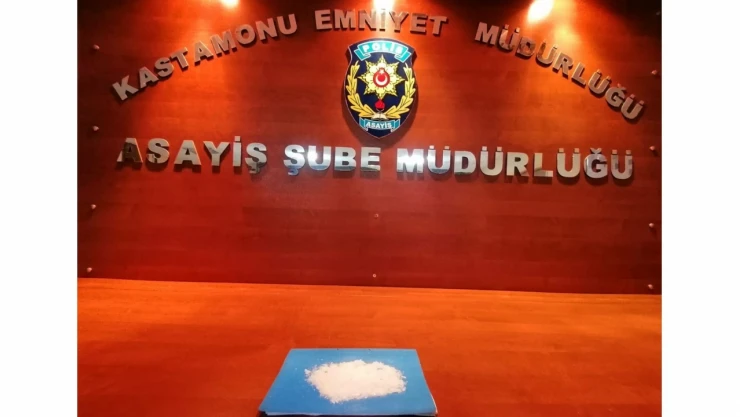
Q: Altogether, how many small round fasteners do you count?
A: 10